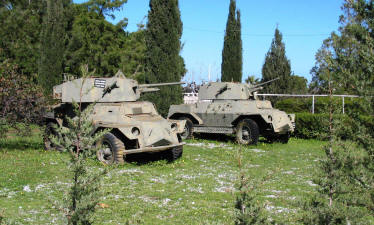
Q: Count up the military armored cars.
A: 2